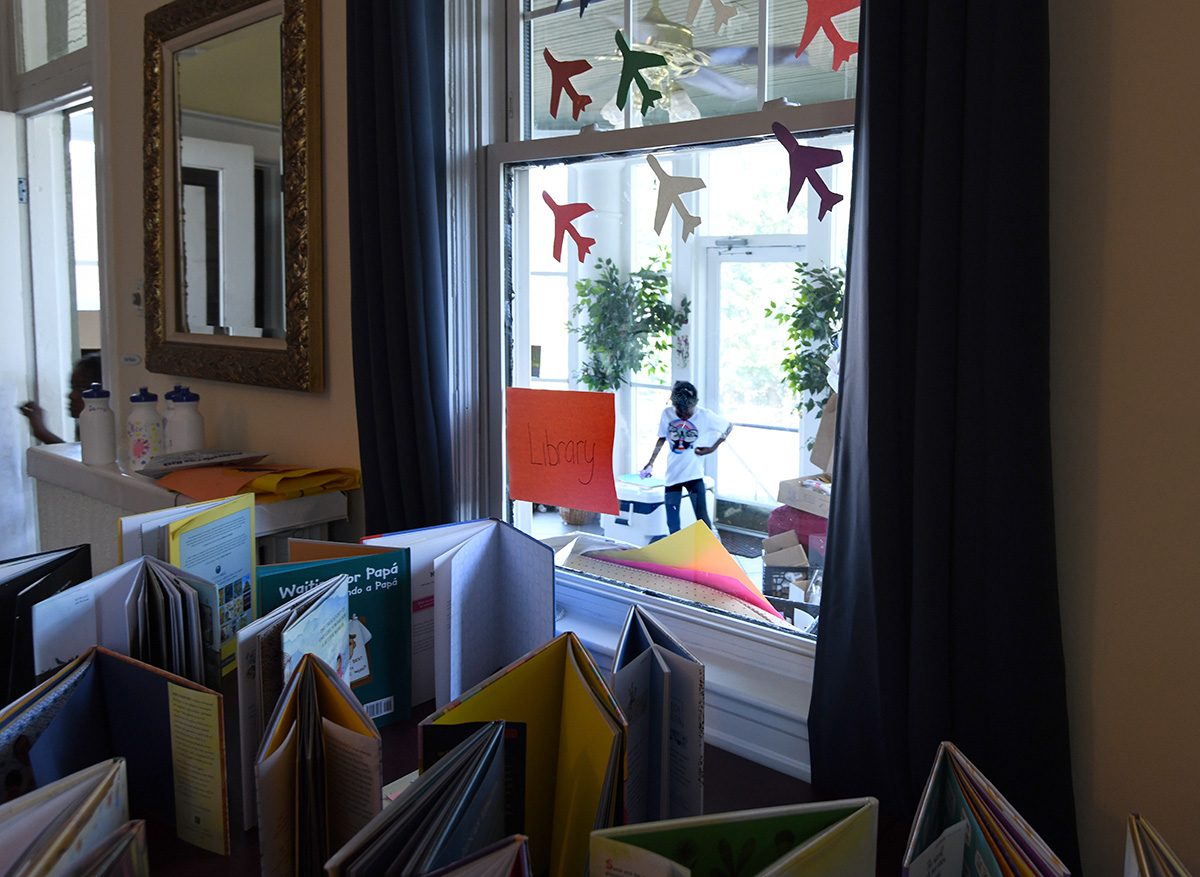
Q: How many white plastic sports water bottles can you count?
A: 4